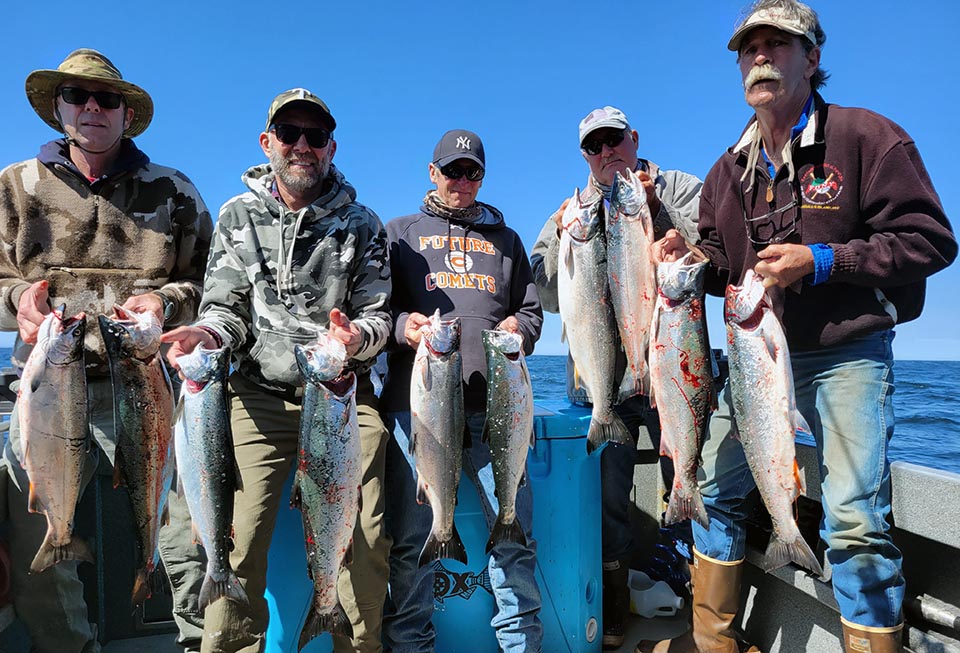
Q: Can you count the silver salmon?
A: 10